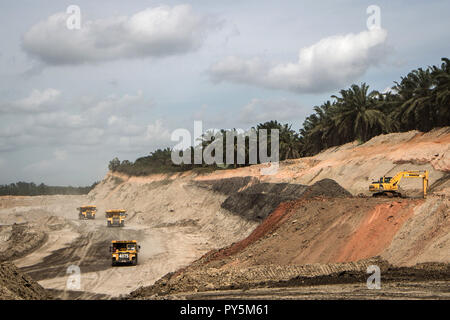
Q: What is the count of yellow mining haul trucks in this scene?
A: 3